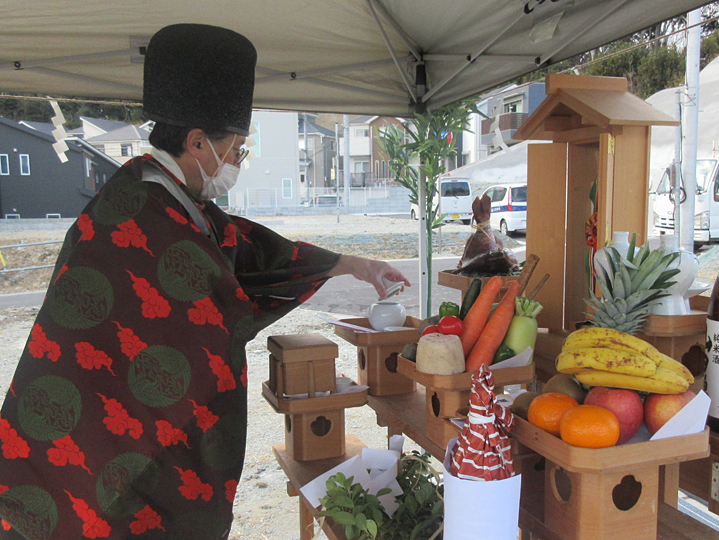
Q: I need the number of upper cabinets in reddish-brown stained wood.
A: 0